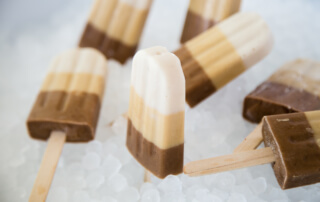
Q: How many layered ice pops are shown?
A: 7